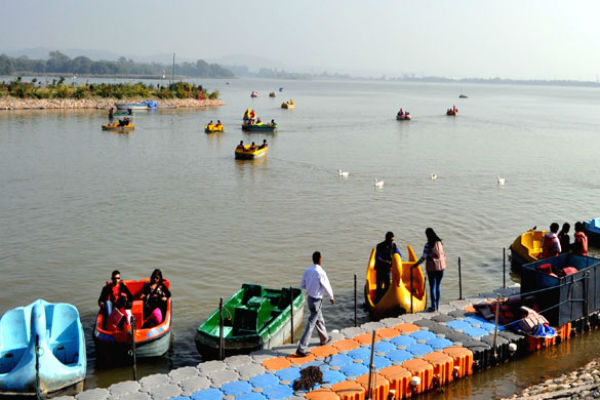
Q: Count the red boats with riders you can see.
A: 3